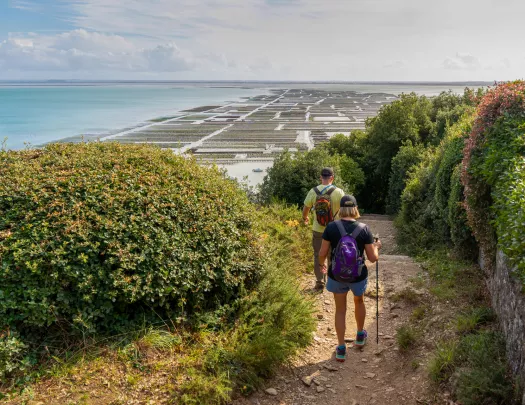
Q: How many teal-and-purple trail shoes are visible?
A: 2